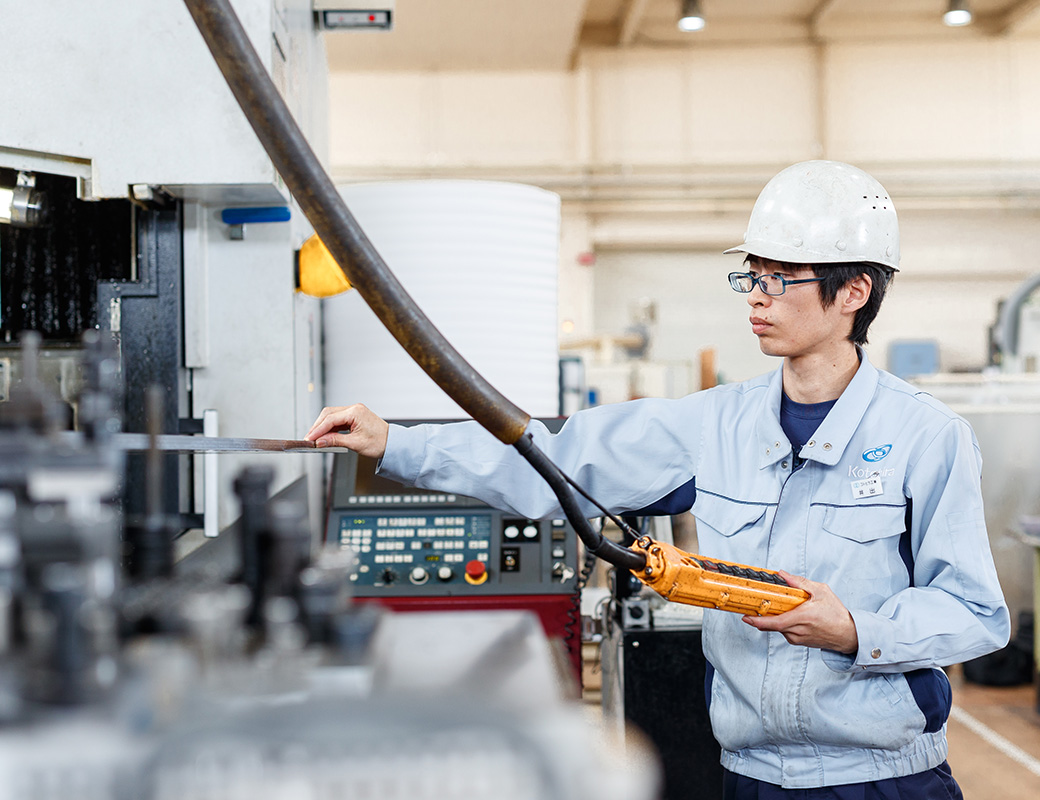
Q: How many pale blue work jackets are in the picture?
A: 1